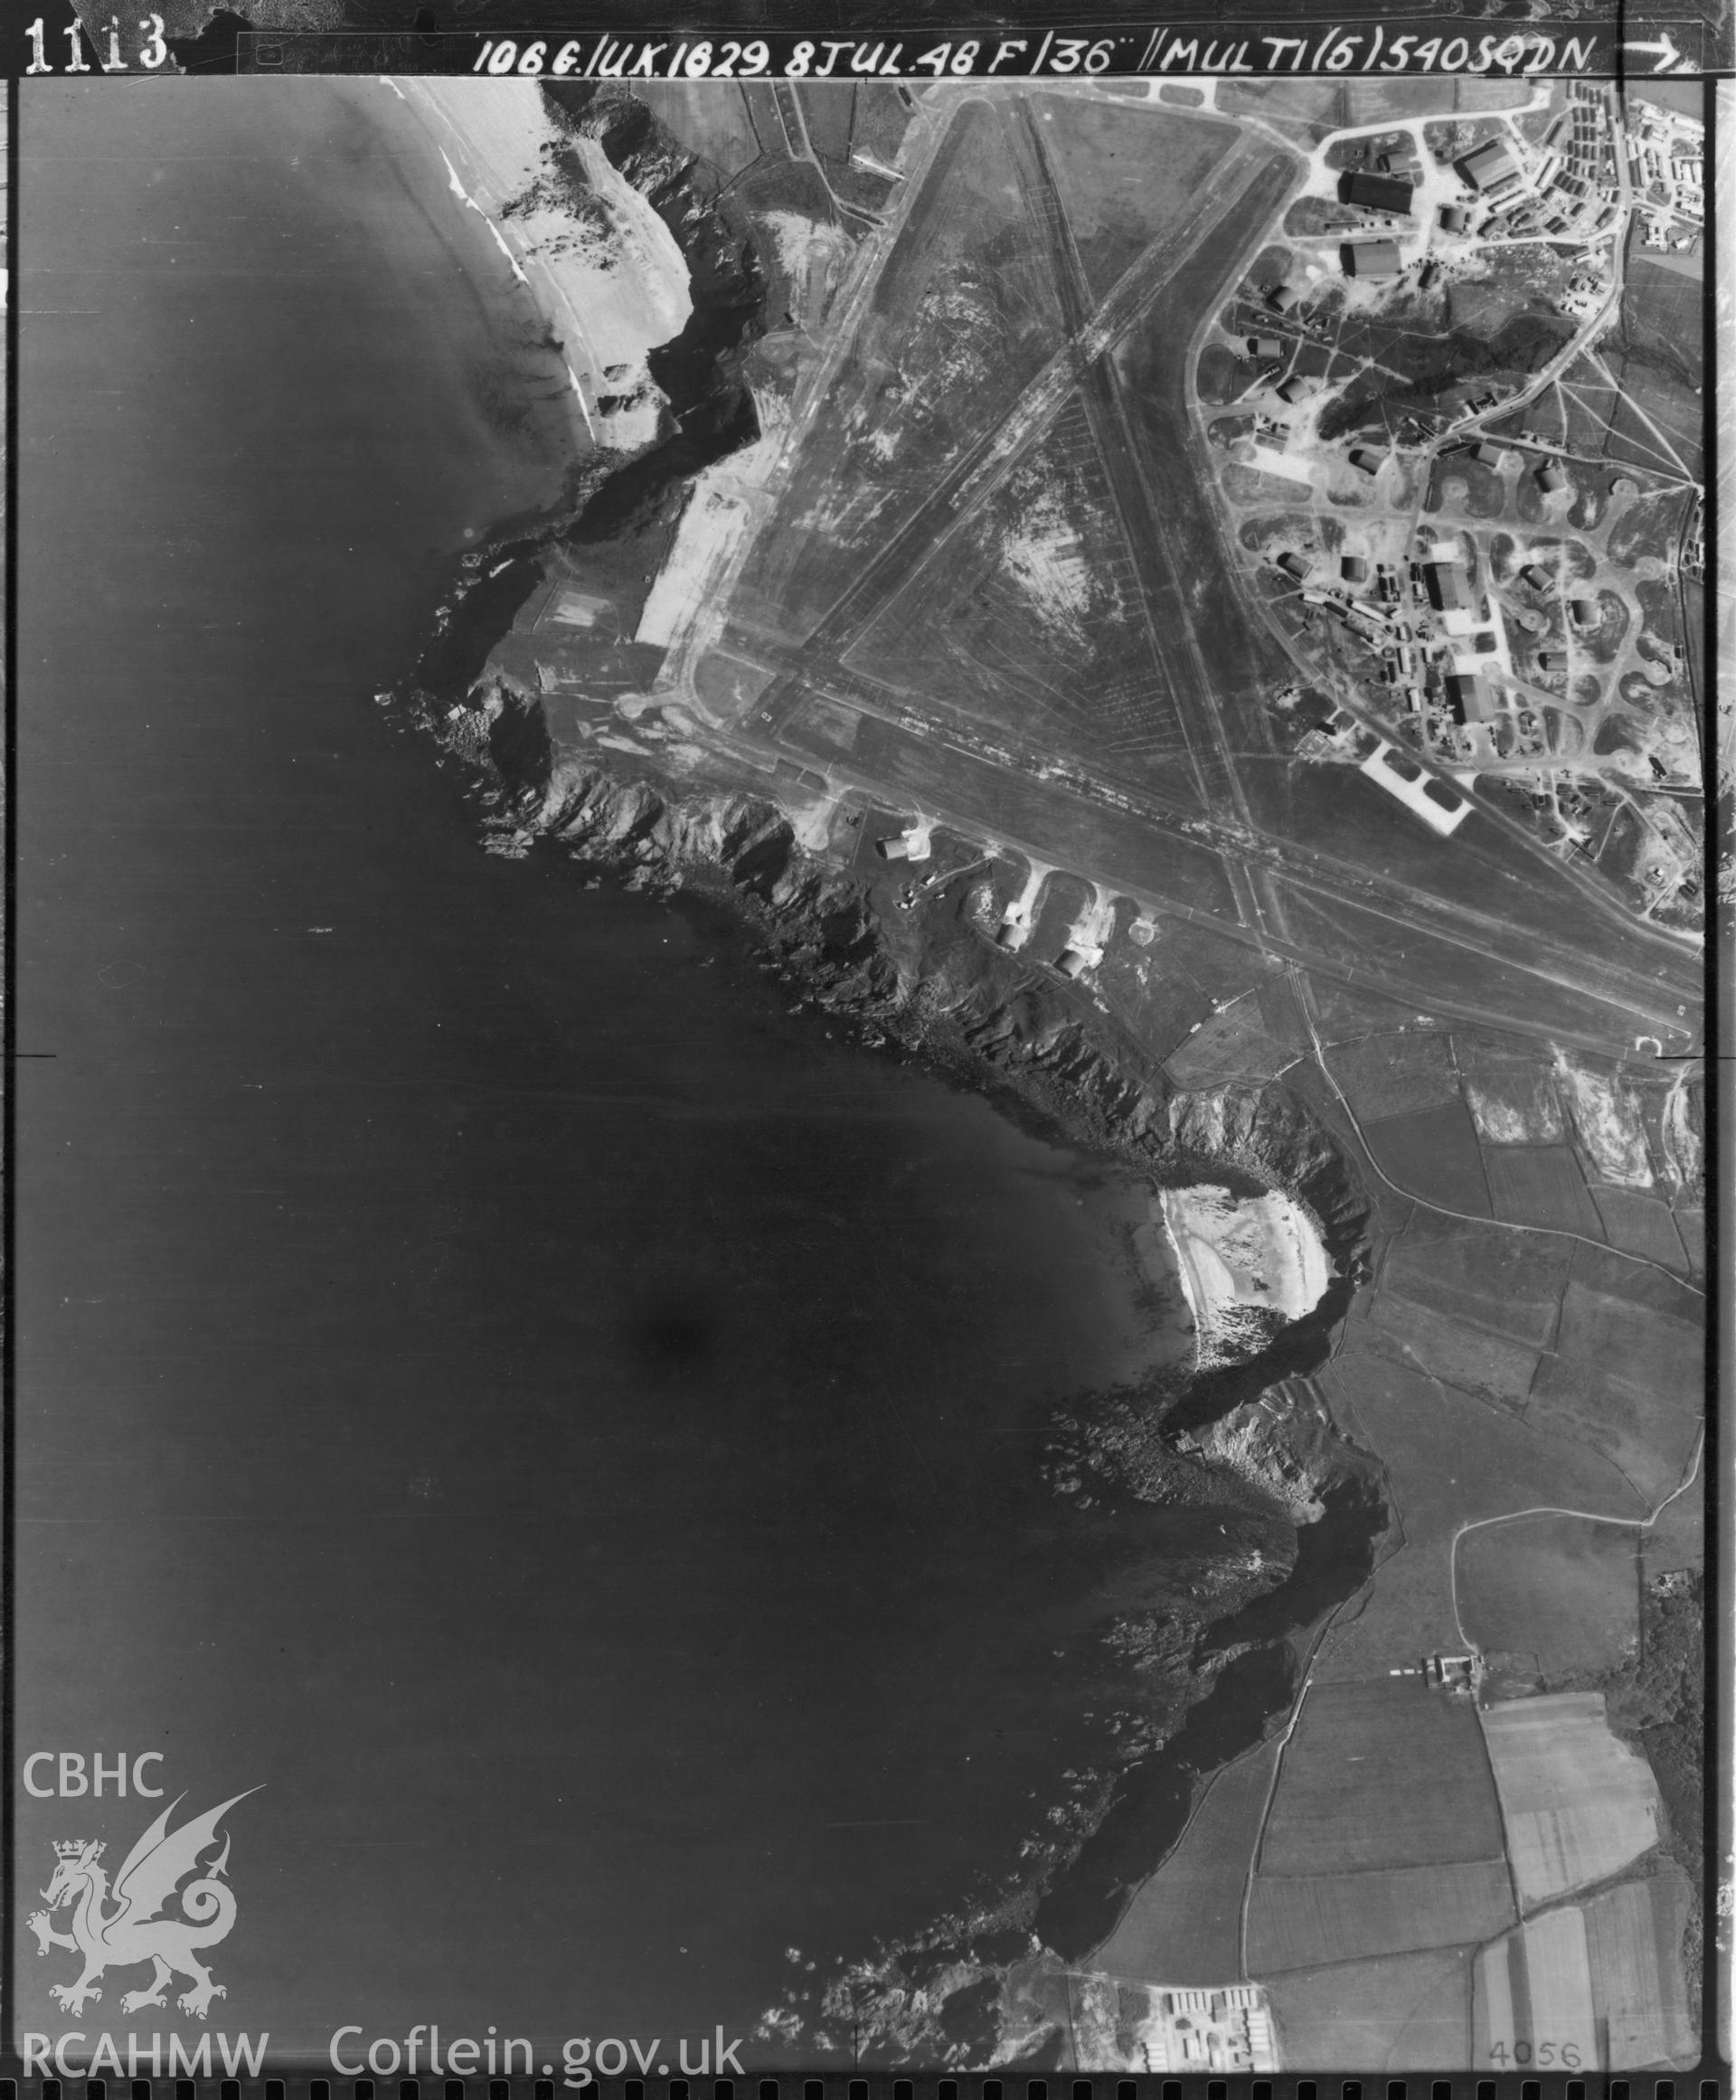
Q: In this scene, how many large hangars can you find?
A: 5